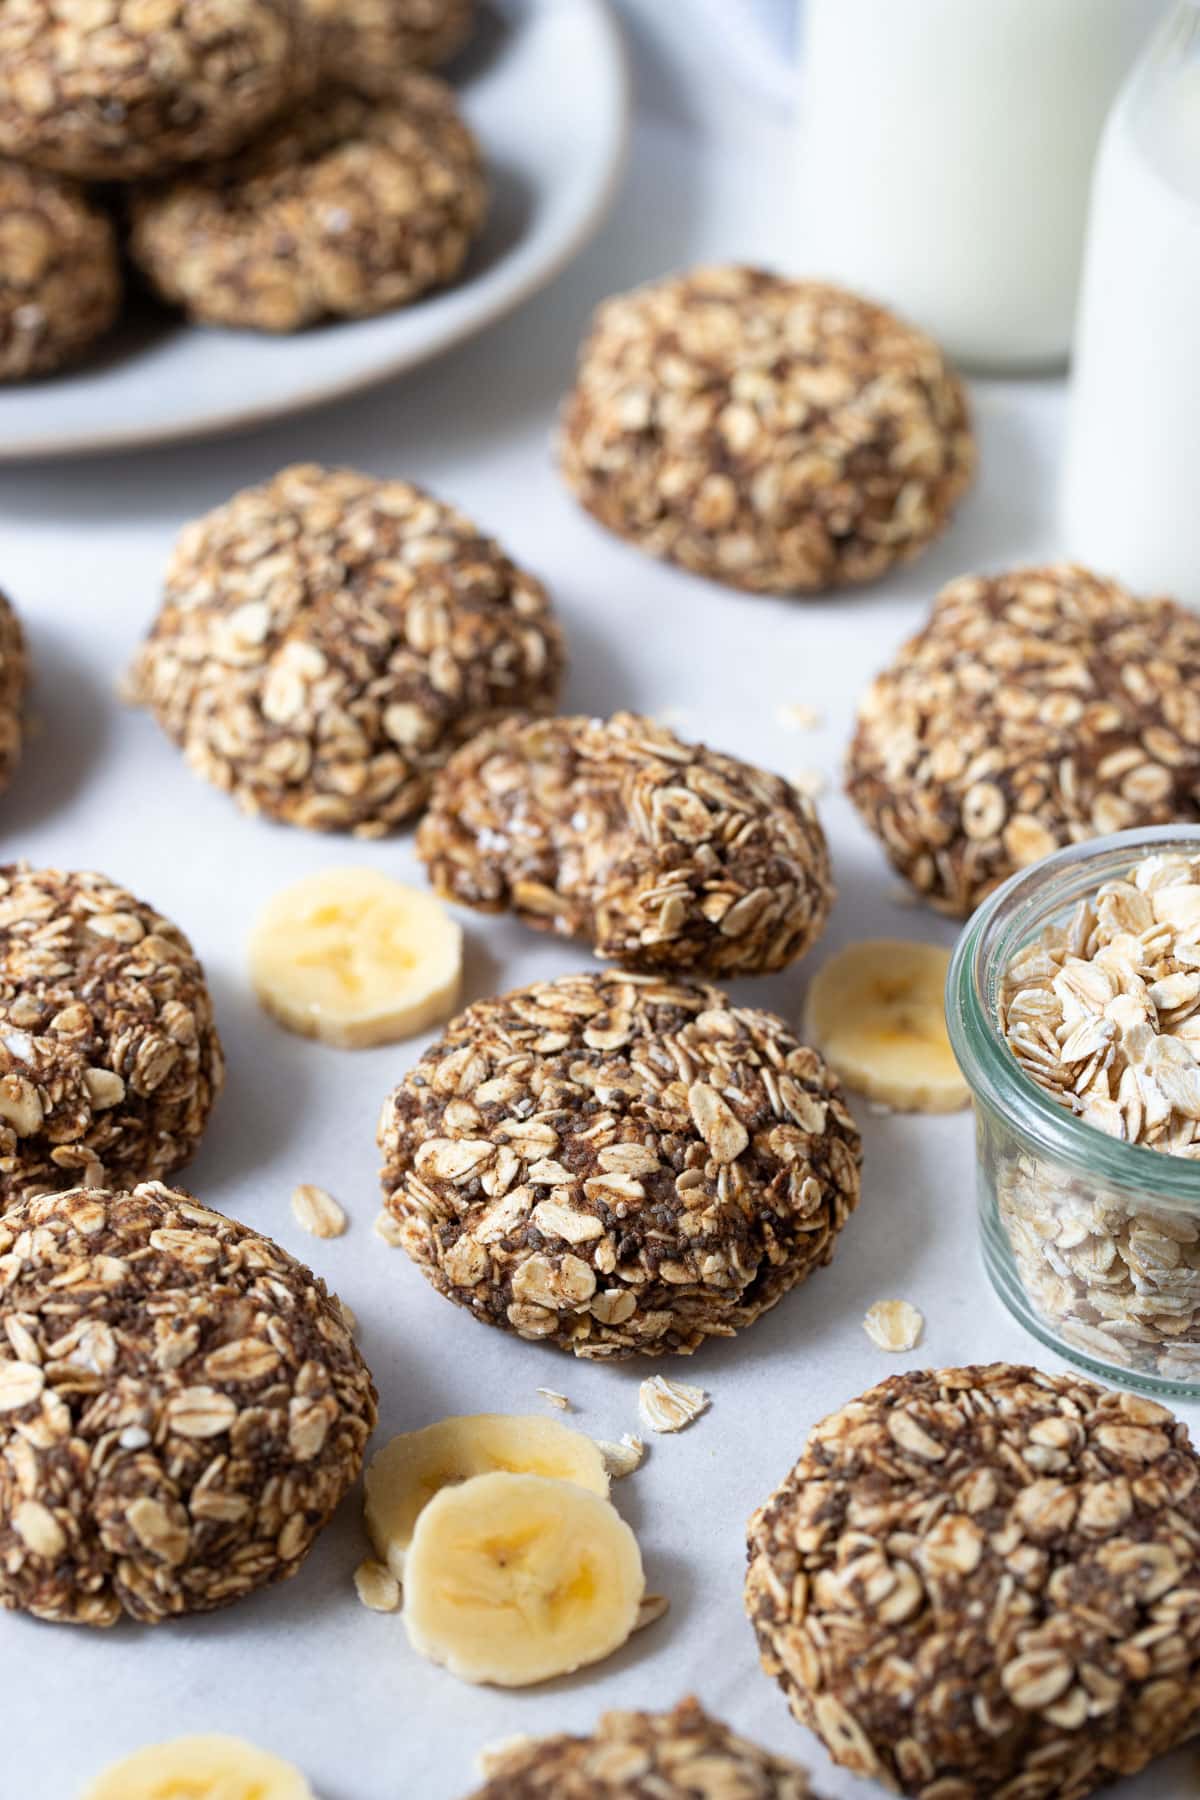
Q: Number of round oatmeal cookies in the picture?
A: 14